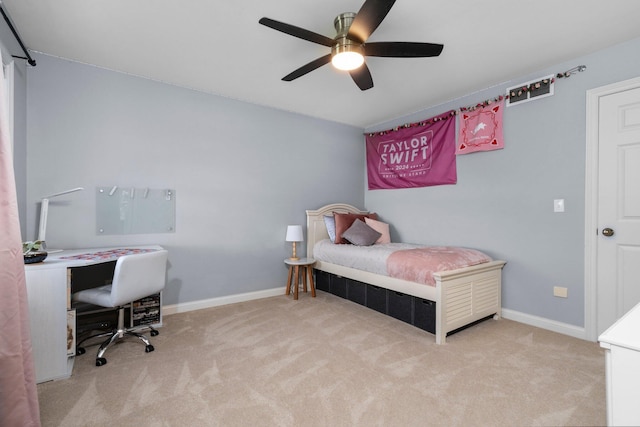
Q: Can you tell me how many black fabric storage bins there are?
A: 6